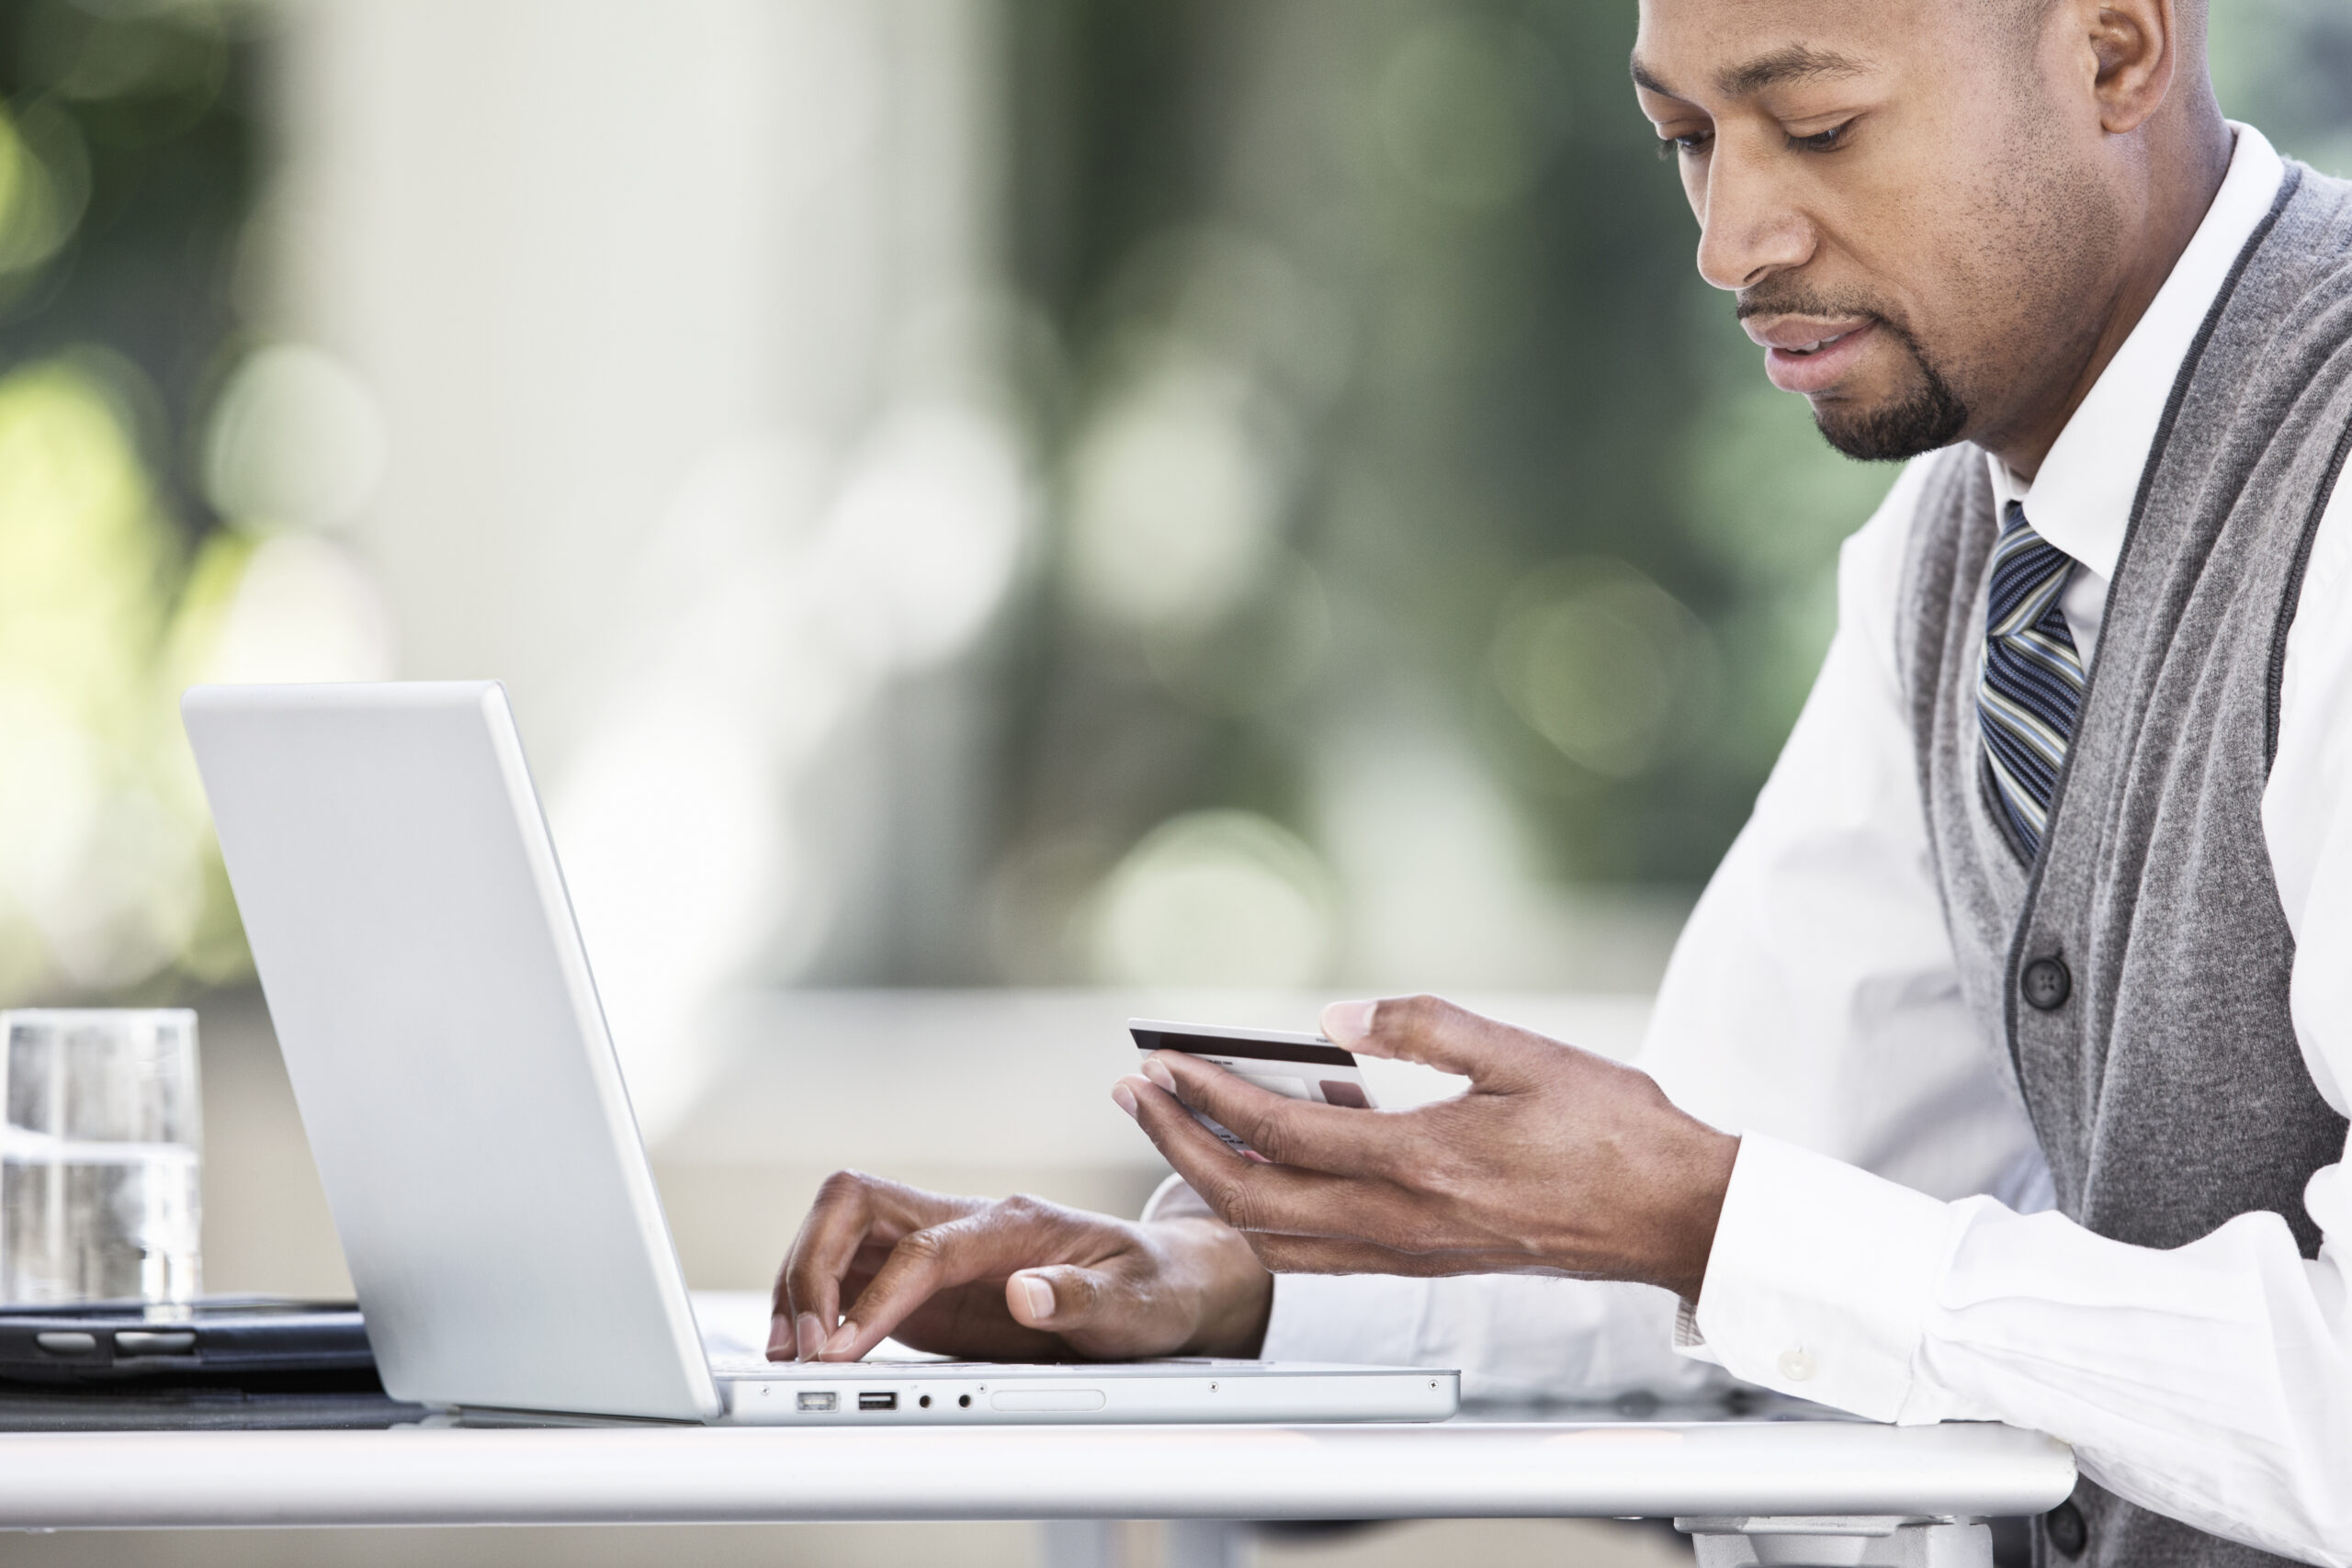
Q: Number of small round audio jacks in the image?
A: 2